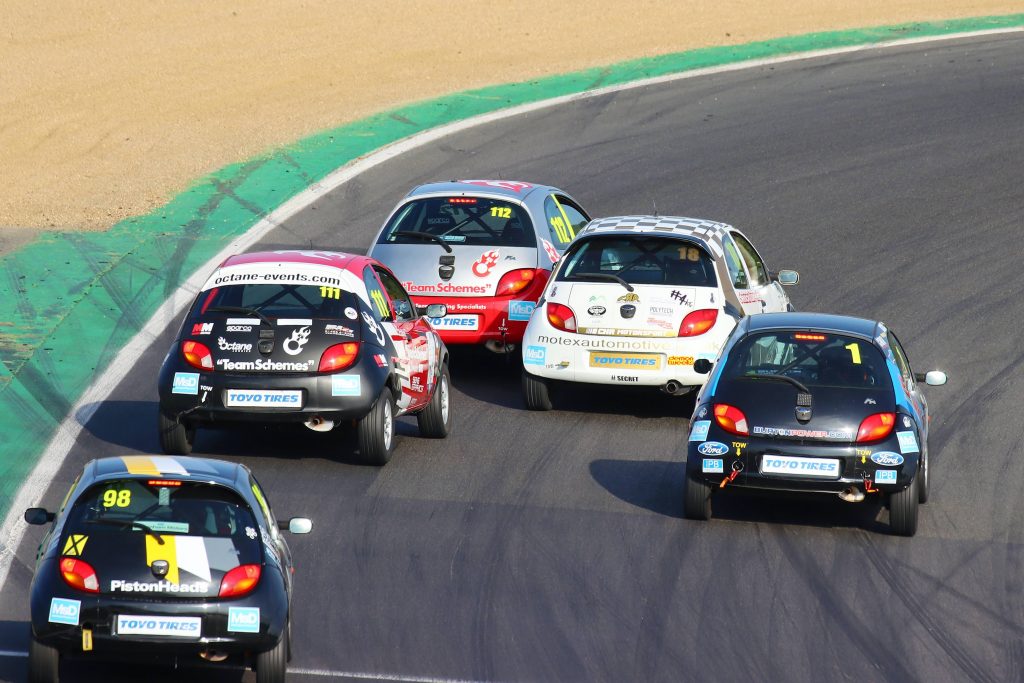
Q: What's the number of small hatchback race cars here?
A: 5